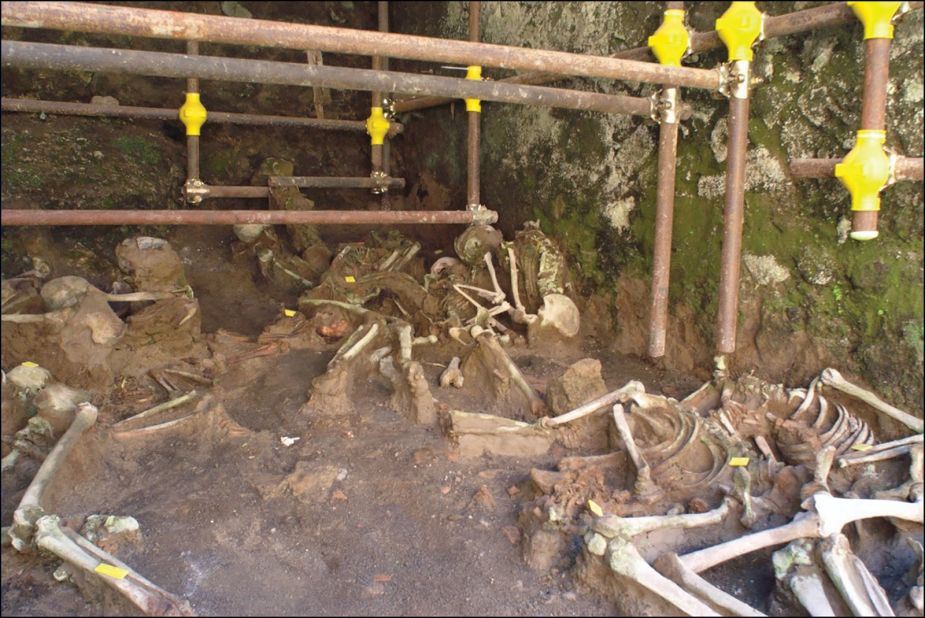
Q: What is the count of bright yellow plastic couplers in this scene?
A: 7